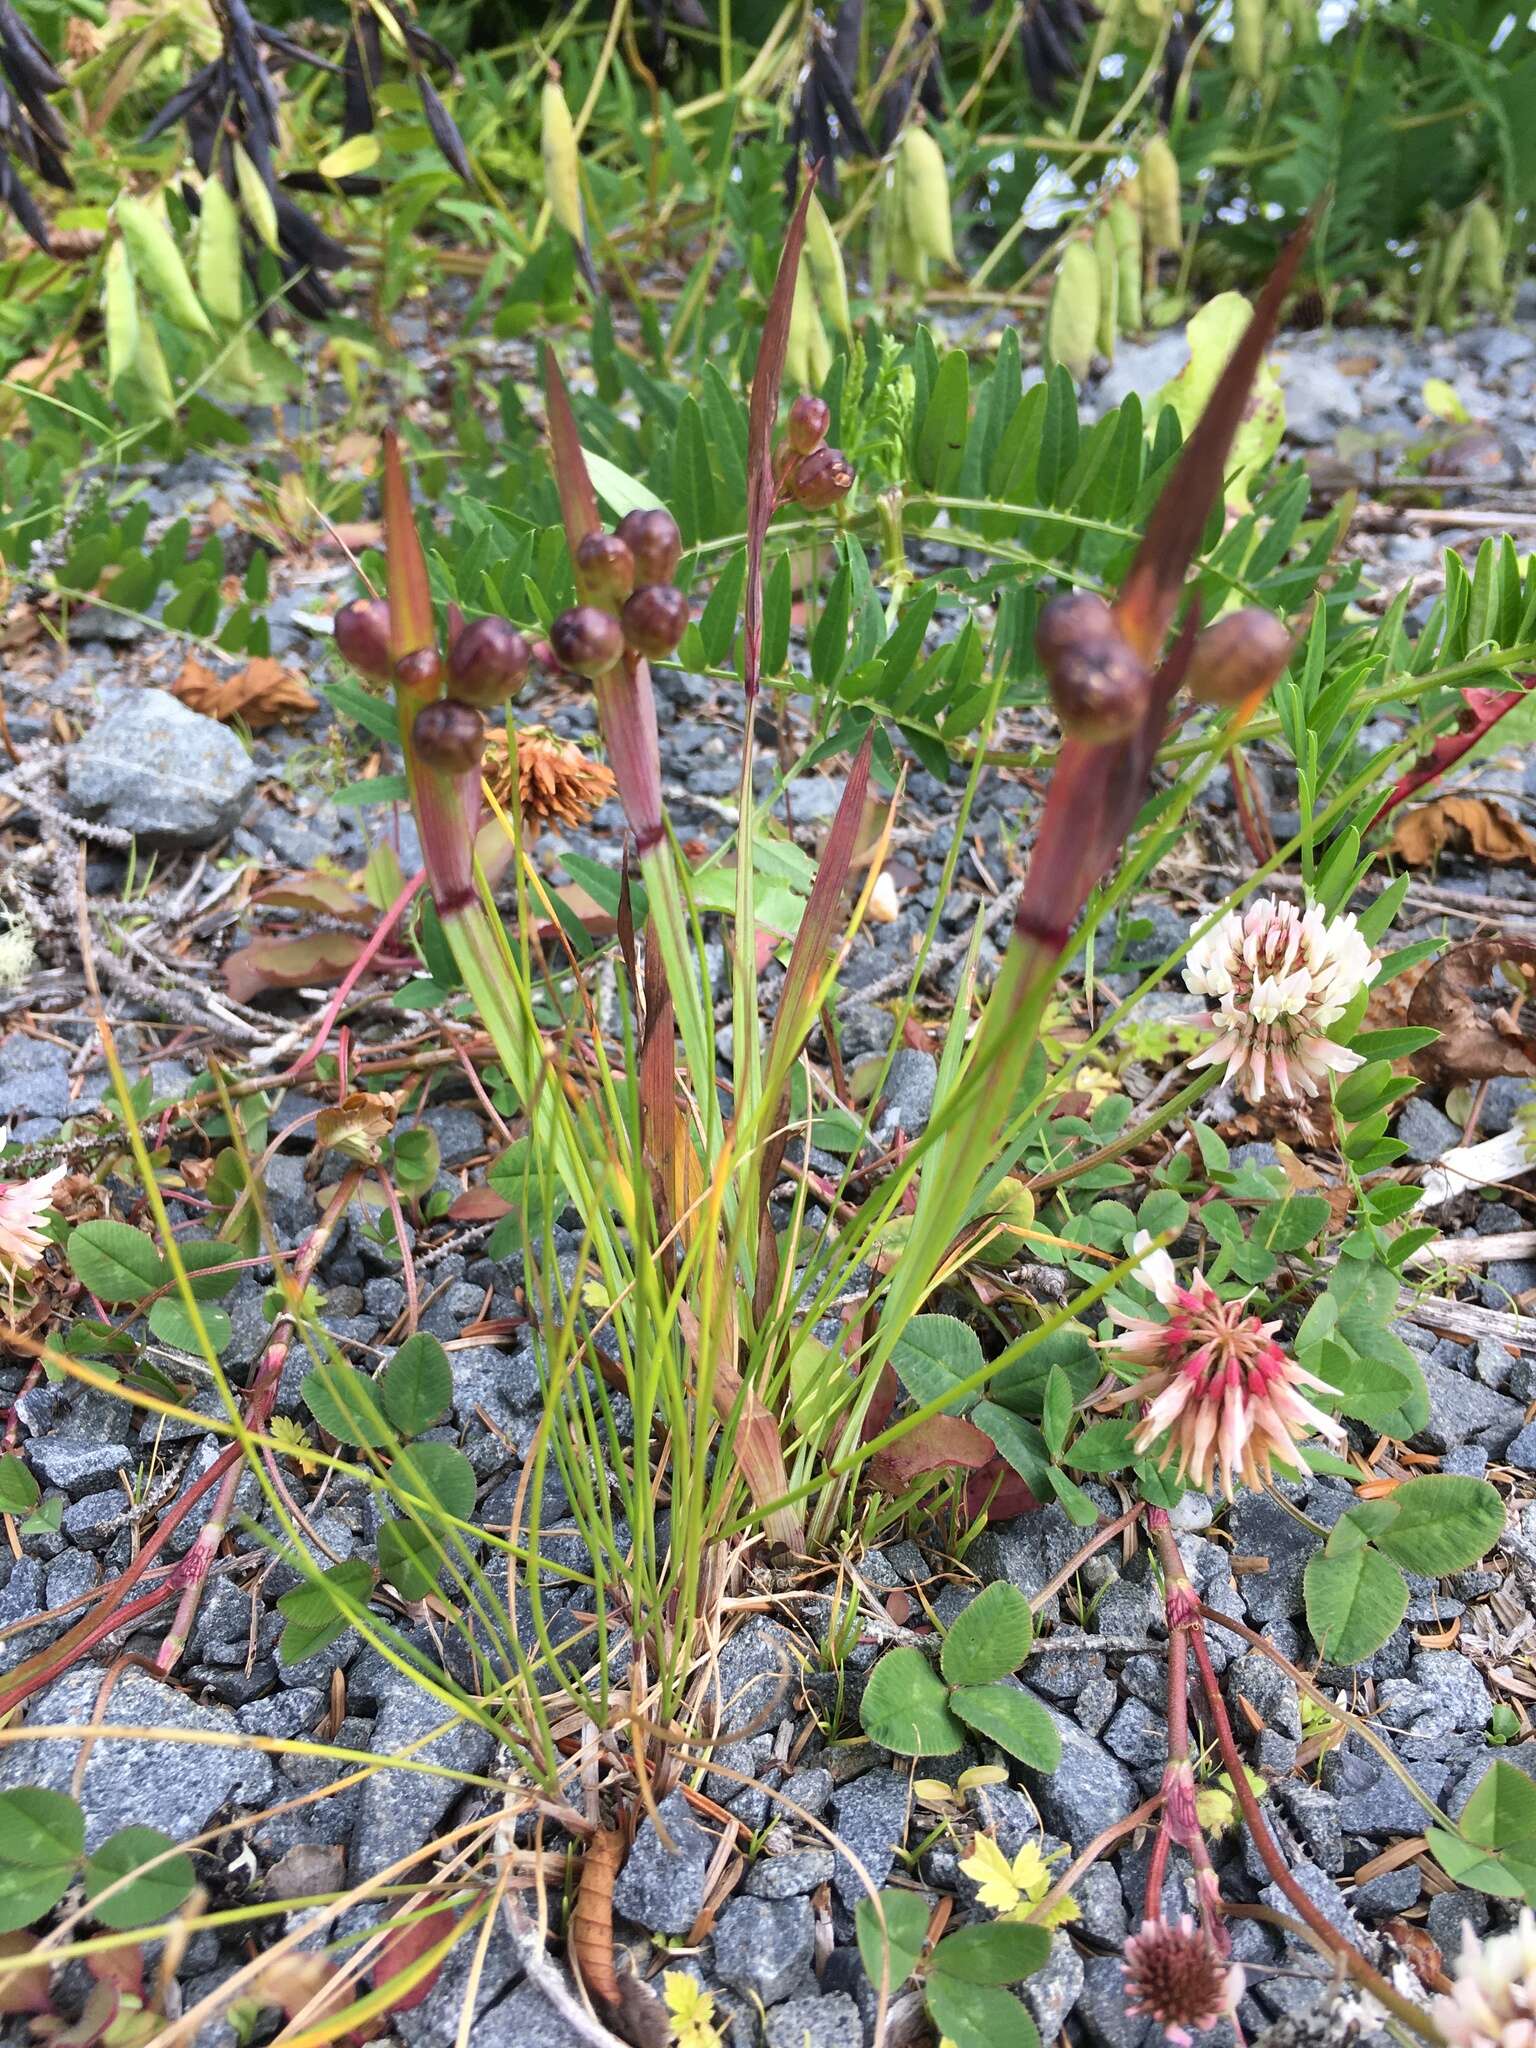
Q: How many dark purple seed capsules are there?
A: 13